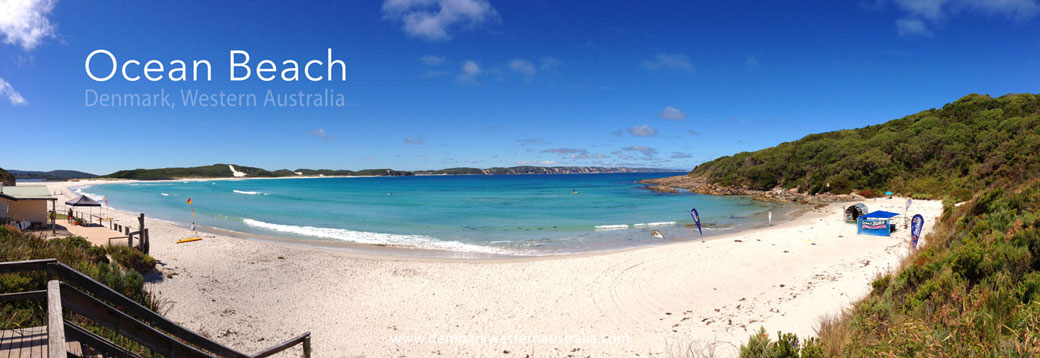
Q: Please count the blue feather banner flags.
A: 2